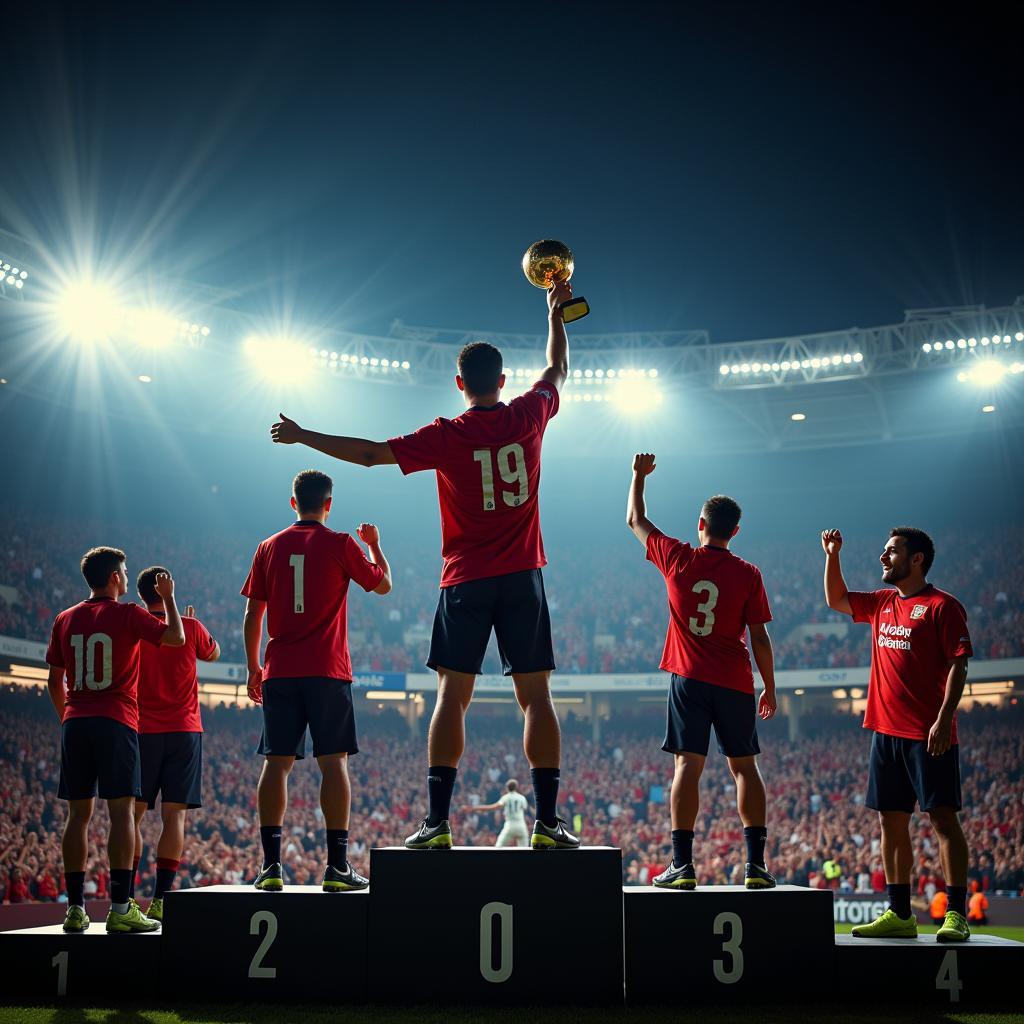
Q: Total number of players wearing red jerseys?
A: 6